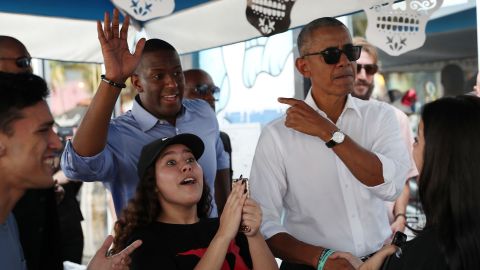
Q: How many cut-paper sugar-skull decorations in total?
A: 3